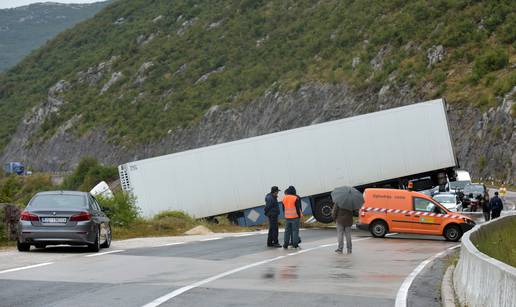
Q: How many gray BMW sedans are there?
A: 1